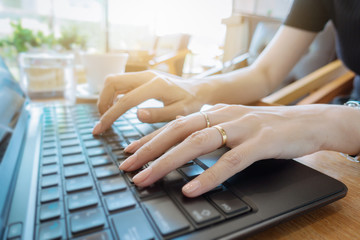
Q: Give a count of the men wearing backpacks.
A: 0